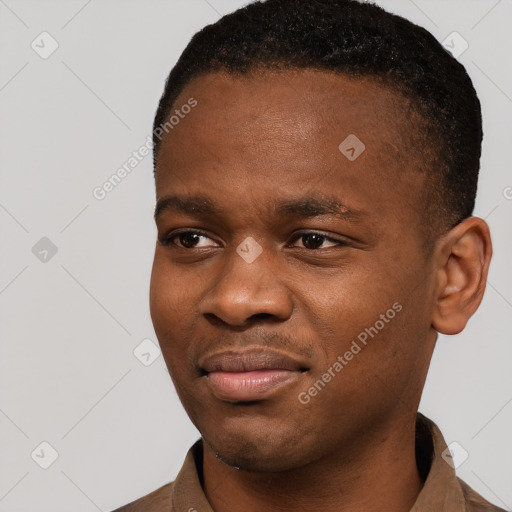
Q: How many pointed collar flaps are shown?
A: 2